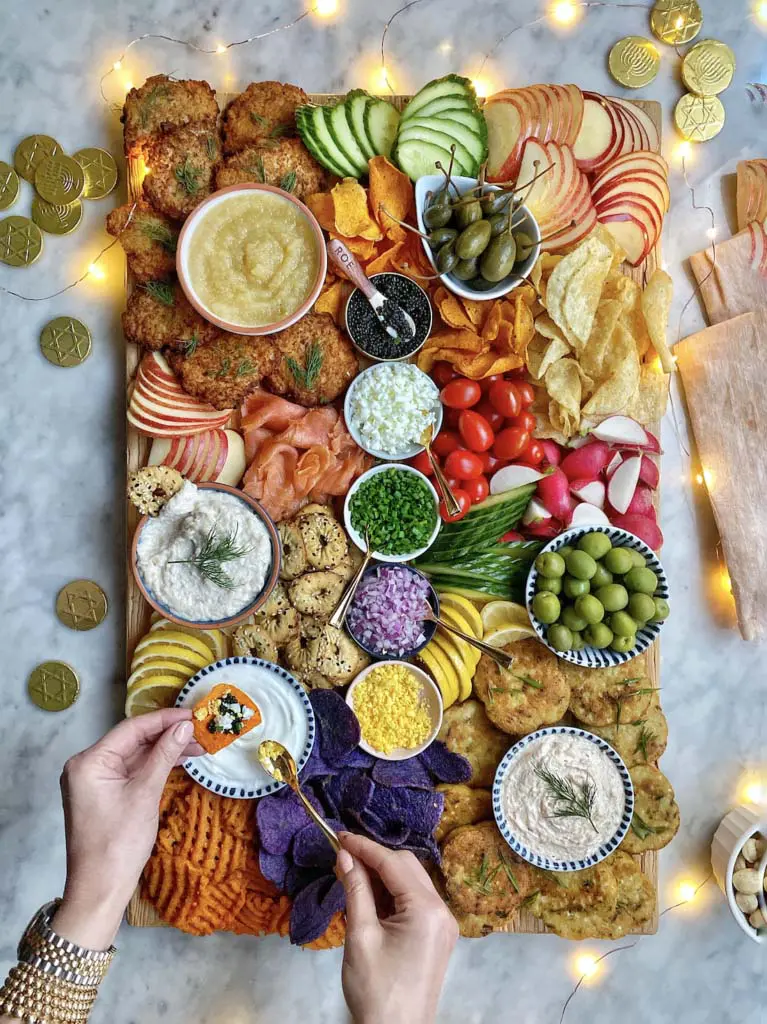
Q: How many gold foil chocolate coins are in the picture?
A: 13